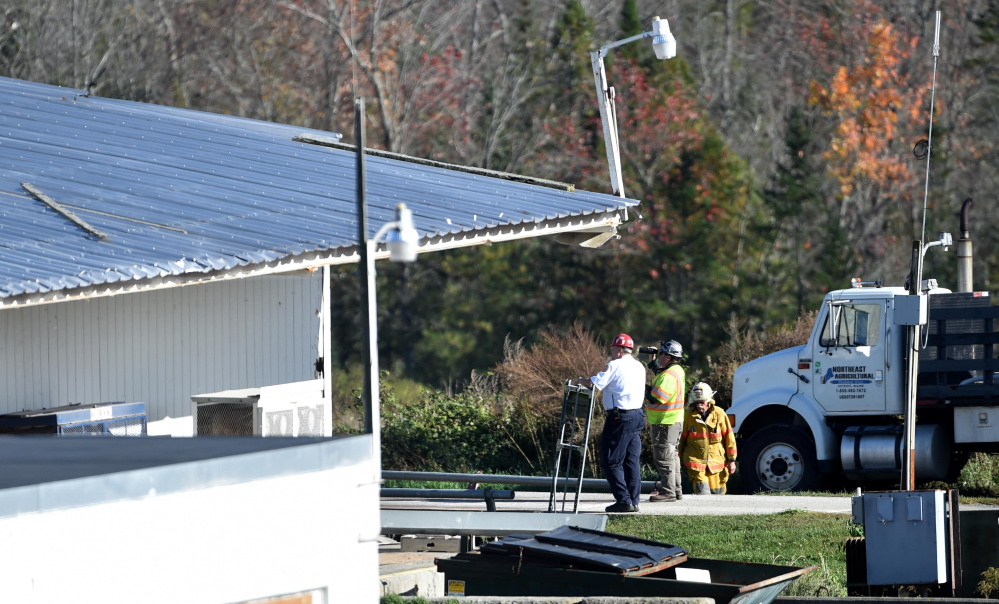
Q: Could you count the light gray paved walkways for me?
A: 1